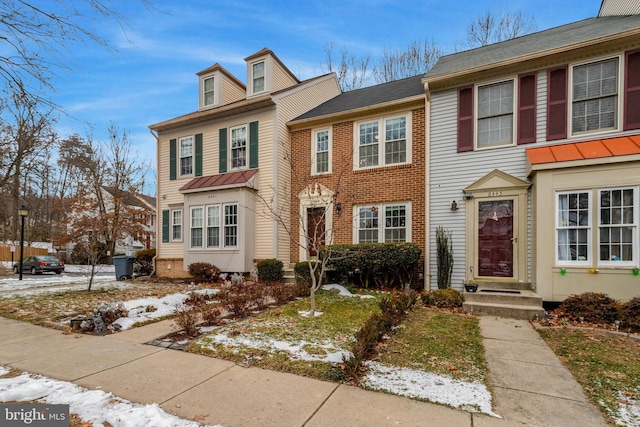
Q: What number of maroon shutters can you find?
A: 4